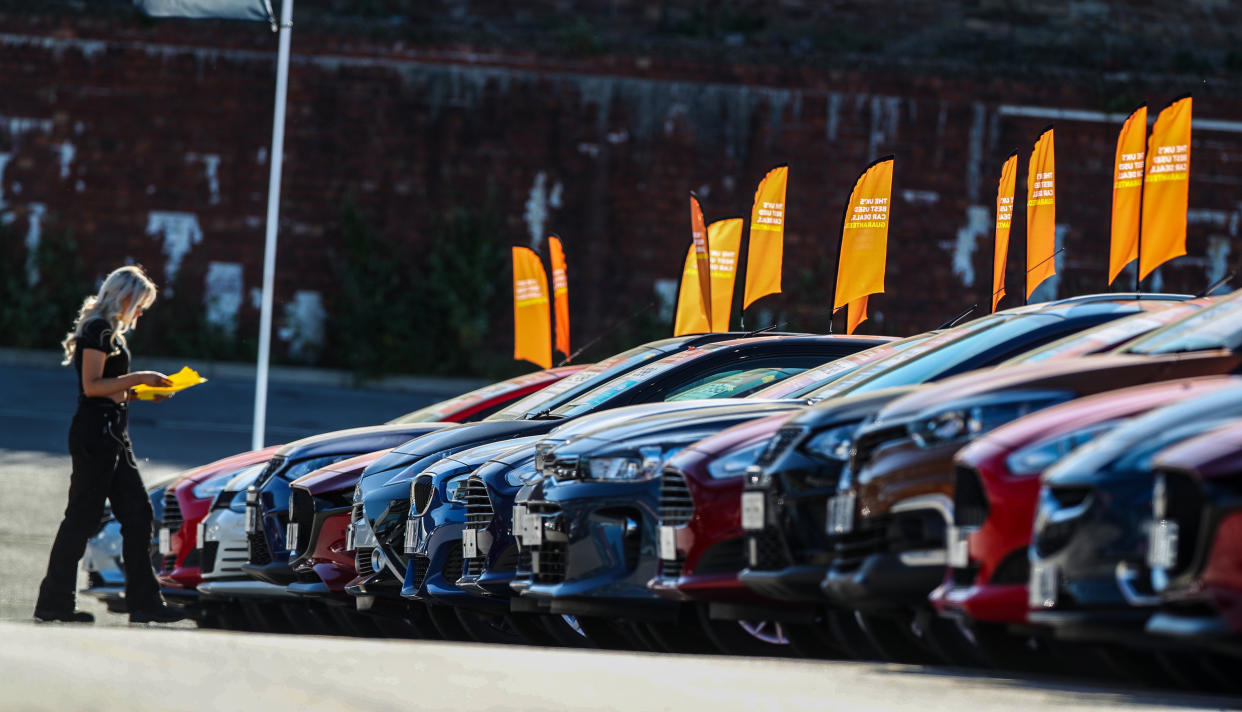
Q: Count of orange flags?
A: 11